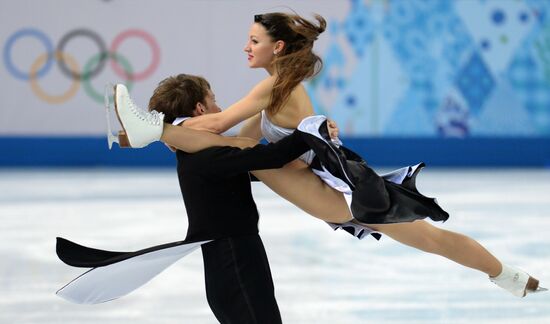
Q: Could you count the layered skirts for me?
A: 1